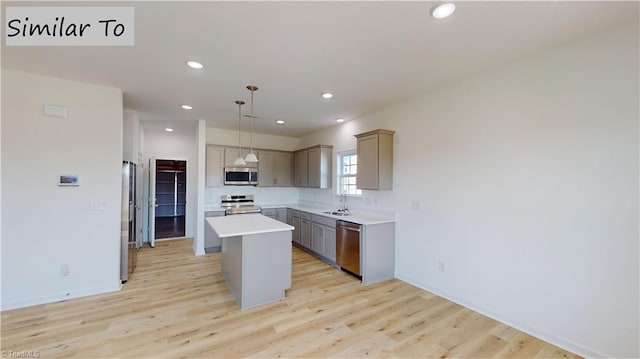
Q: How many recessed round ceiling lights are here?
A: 7